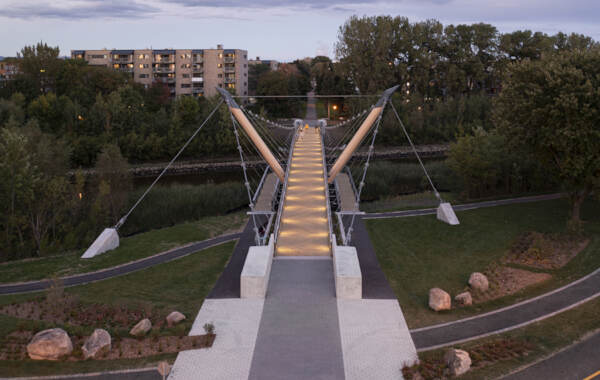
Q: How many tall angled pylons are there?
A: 2